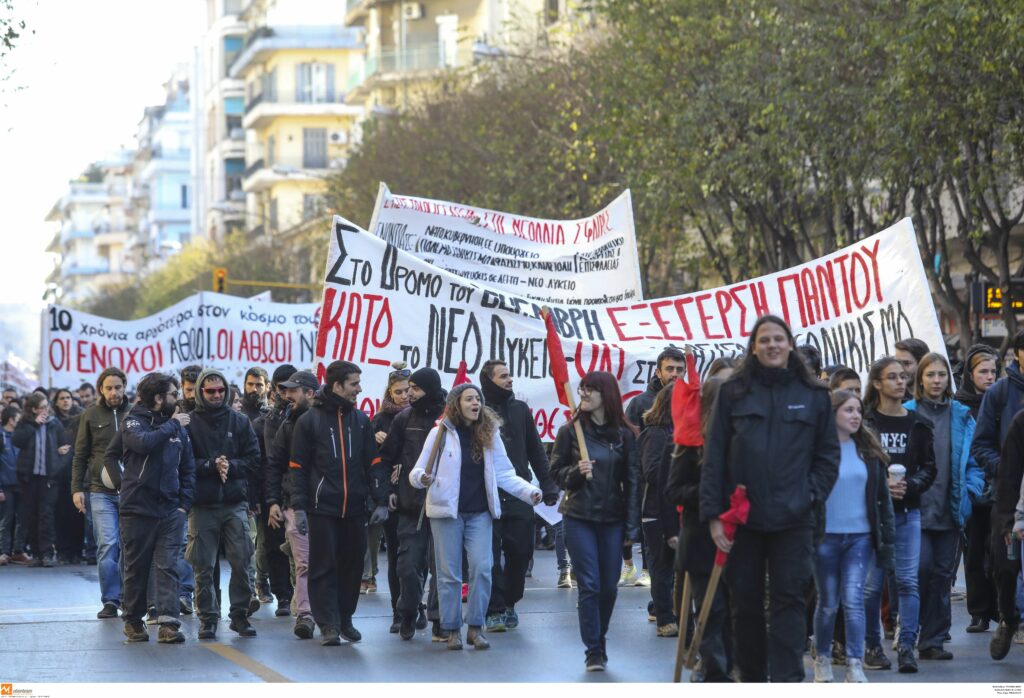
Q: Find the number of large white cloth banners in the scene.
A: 3